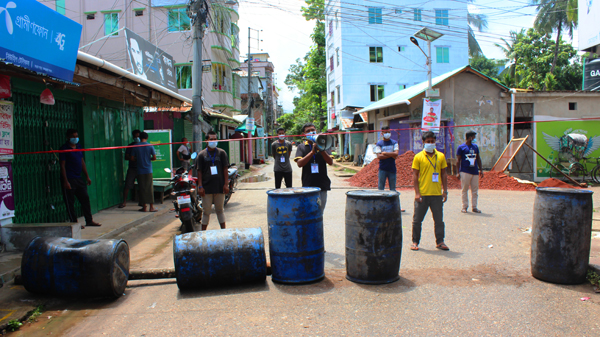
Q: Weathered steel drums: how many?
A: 5